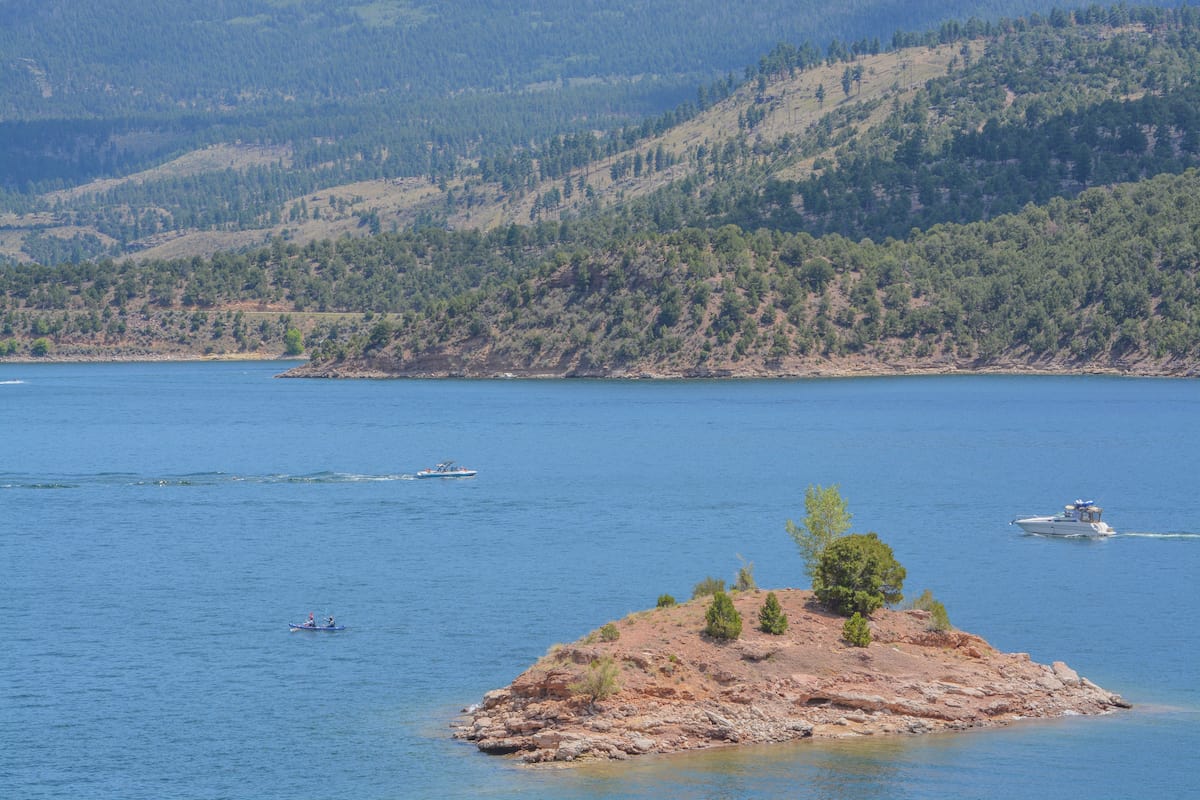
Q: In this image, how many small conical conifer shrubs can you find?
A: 3